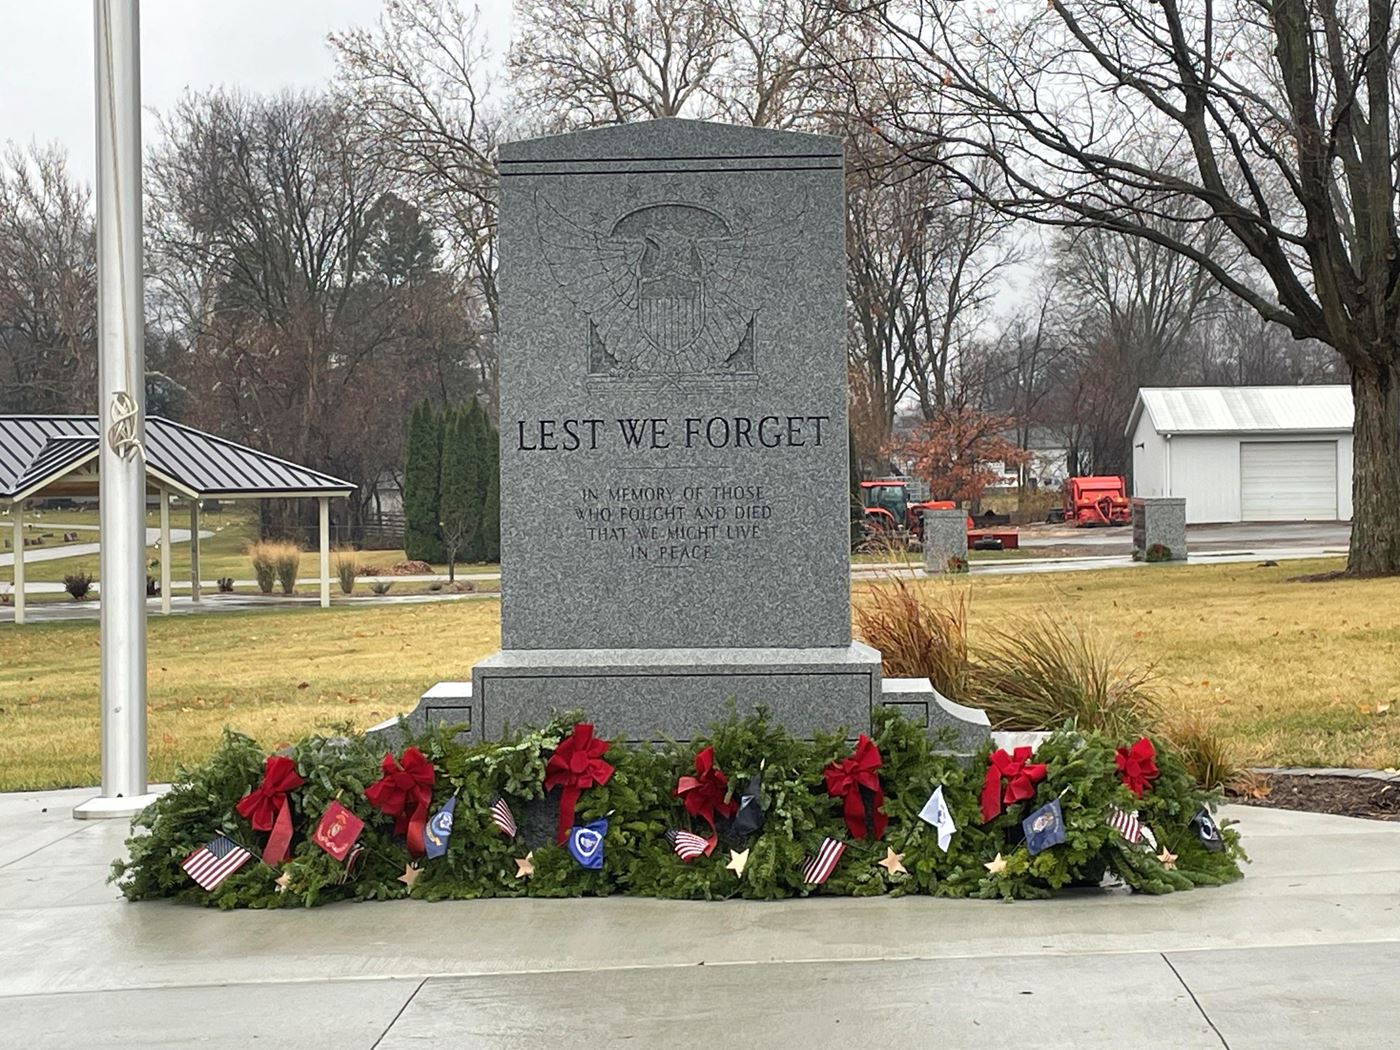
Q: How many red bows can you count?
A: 7